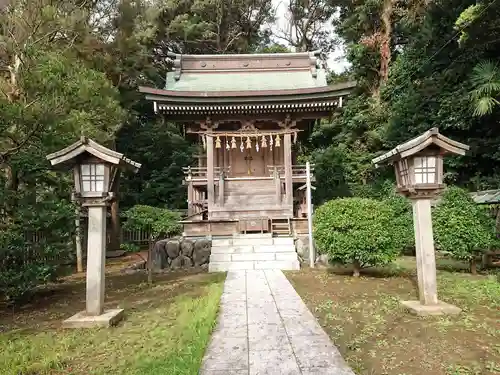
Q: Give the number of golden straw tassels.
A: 5